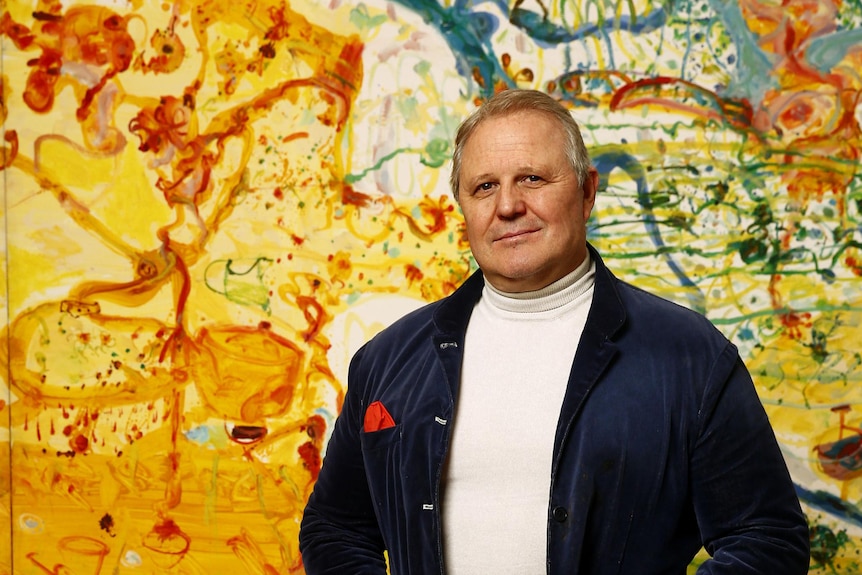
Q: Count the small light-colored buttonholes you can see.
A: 3